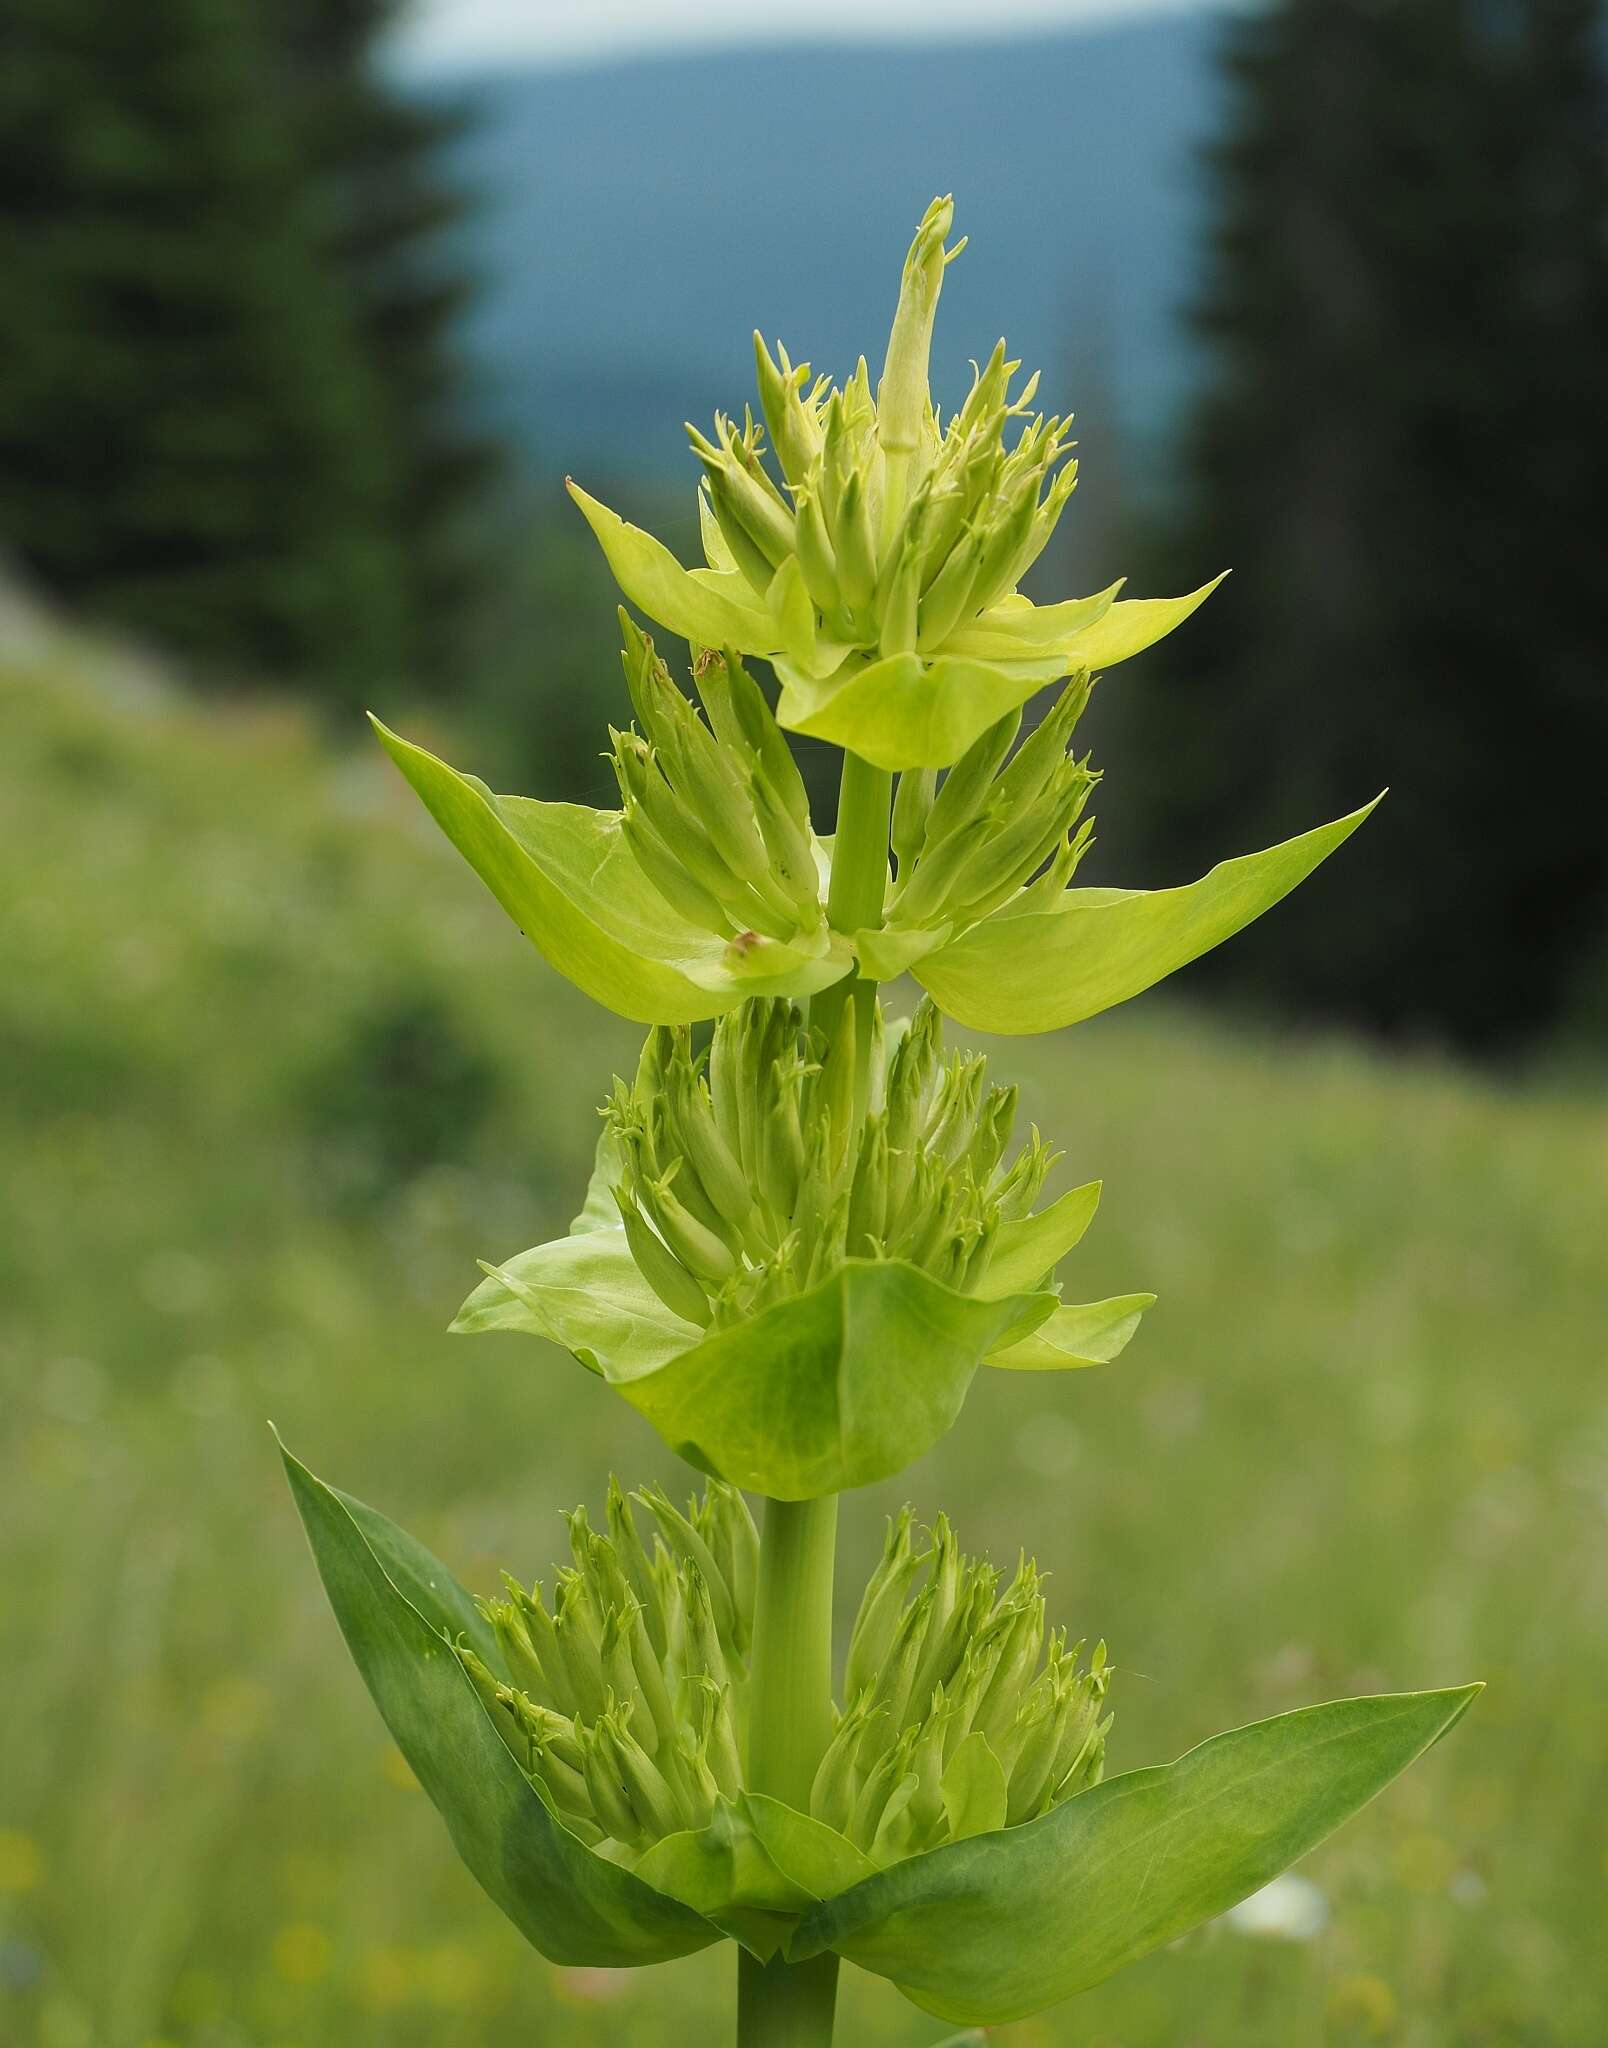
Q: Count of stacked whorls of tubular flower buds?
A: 4